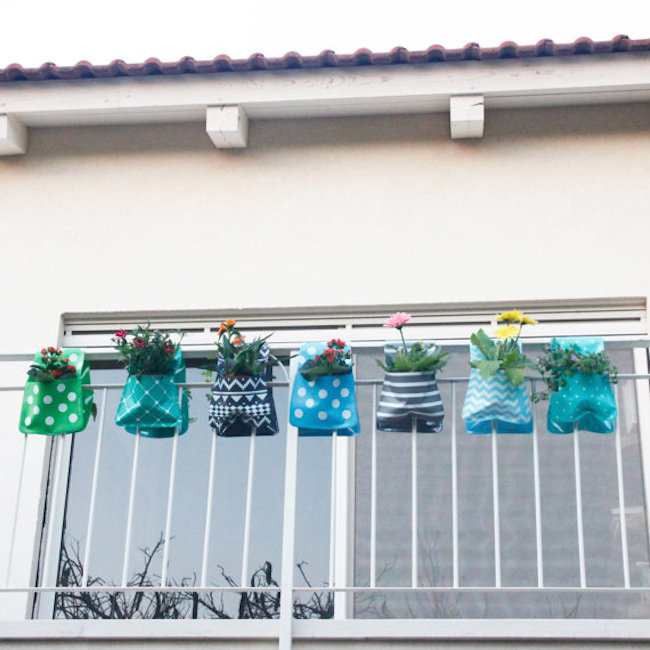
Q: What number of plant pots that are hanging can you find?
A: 7